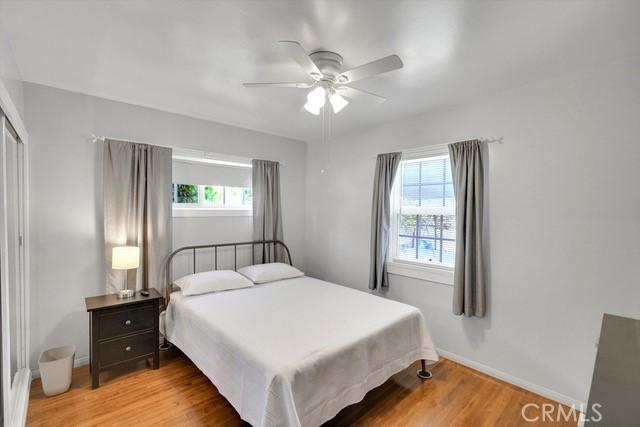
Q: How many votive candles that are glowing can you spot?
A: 0